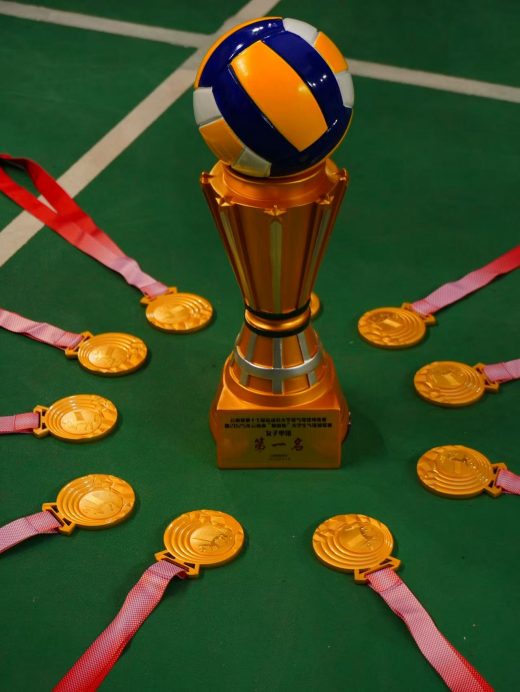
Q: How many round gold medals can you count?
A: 10